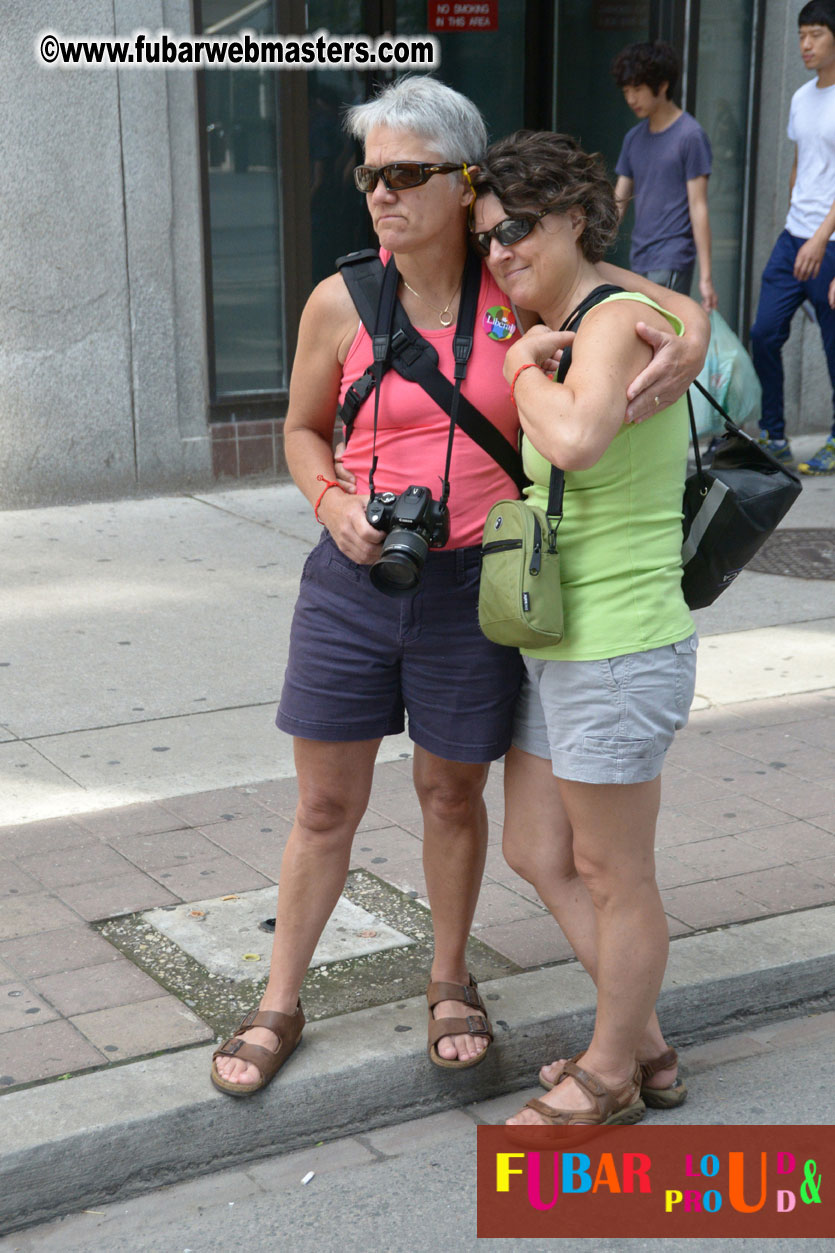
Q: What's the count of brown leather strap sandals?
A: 4